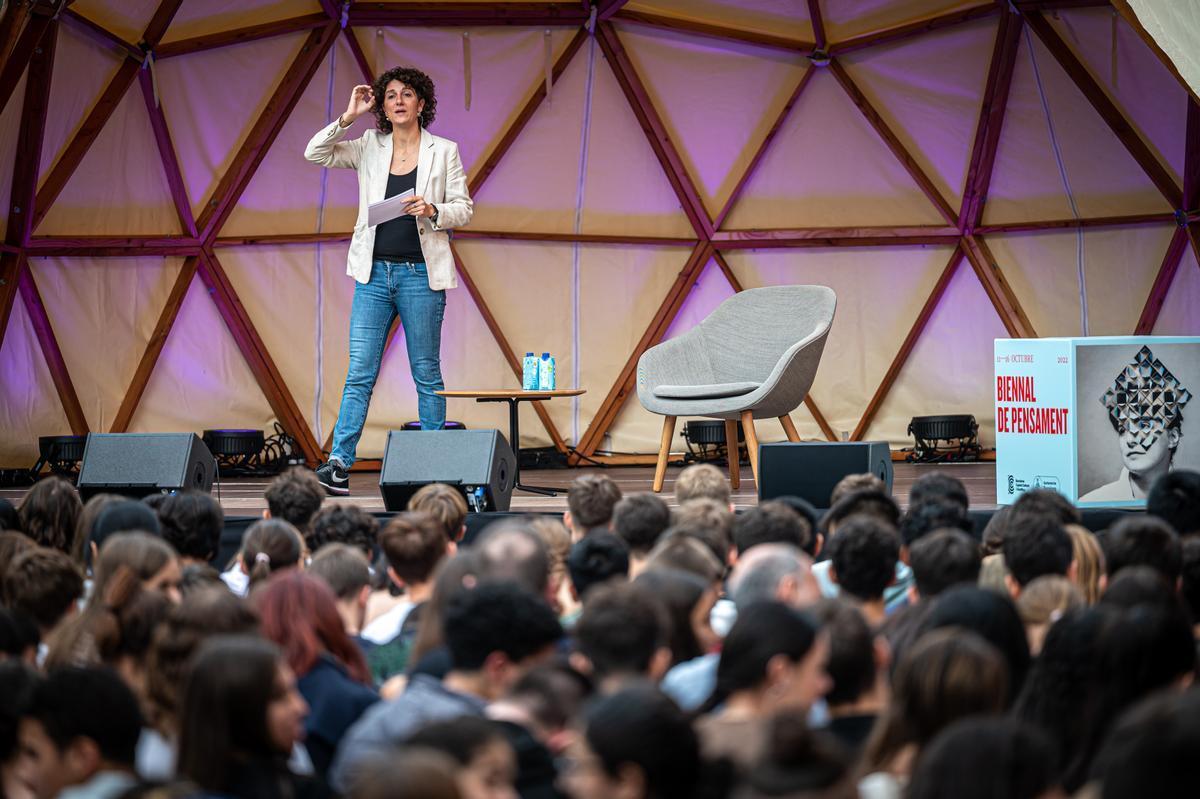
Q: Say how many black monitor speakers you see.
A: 3